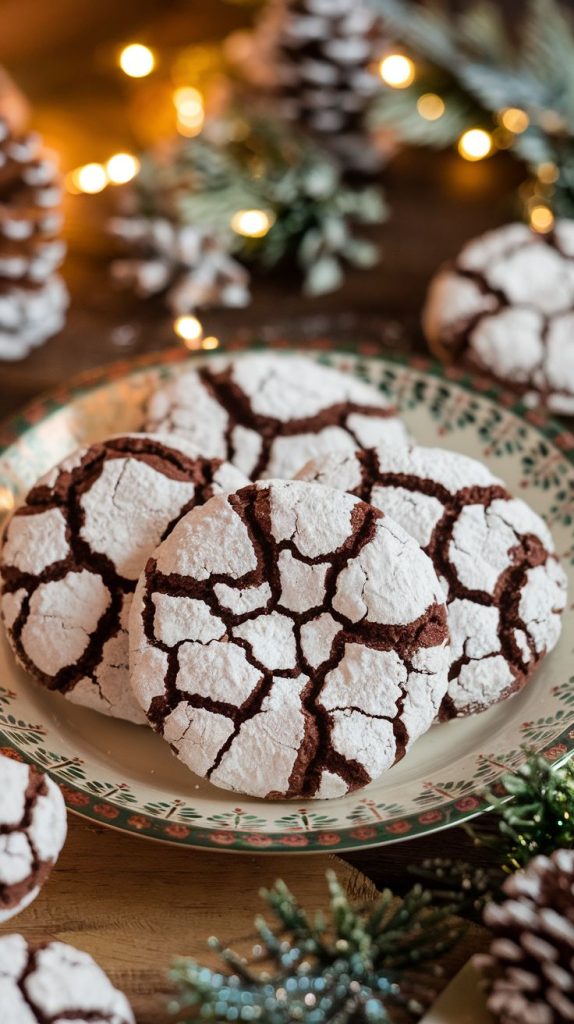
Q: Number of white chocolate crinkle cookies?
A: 7